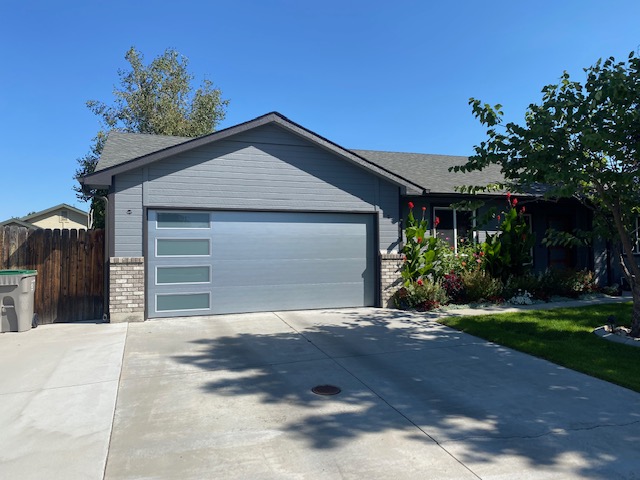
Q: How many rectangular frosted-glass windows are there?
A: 4